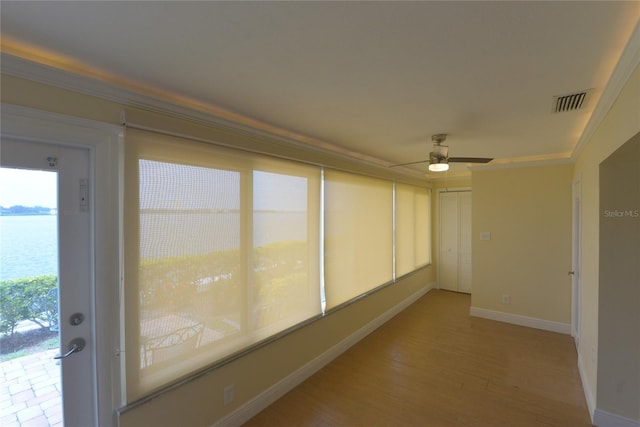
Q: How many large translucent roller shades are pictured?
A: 3